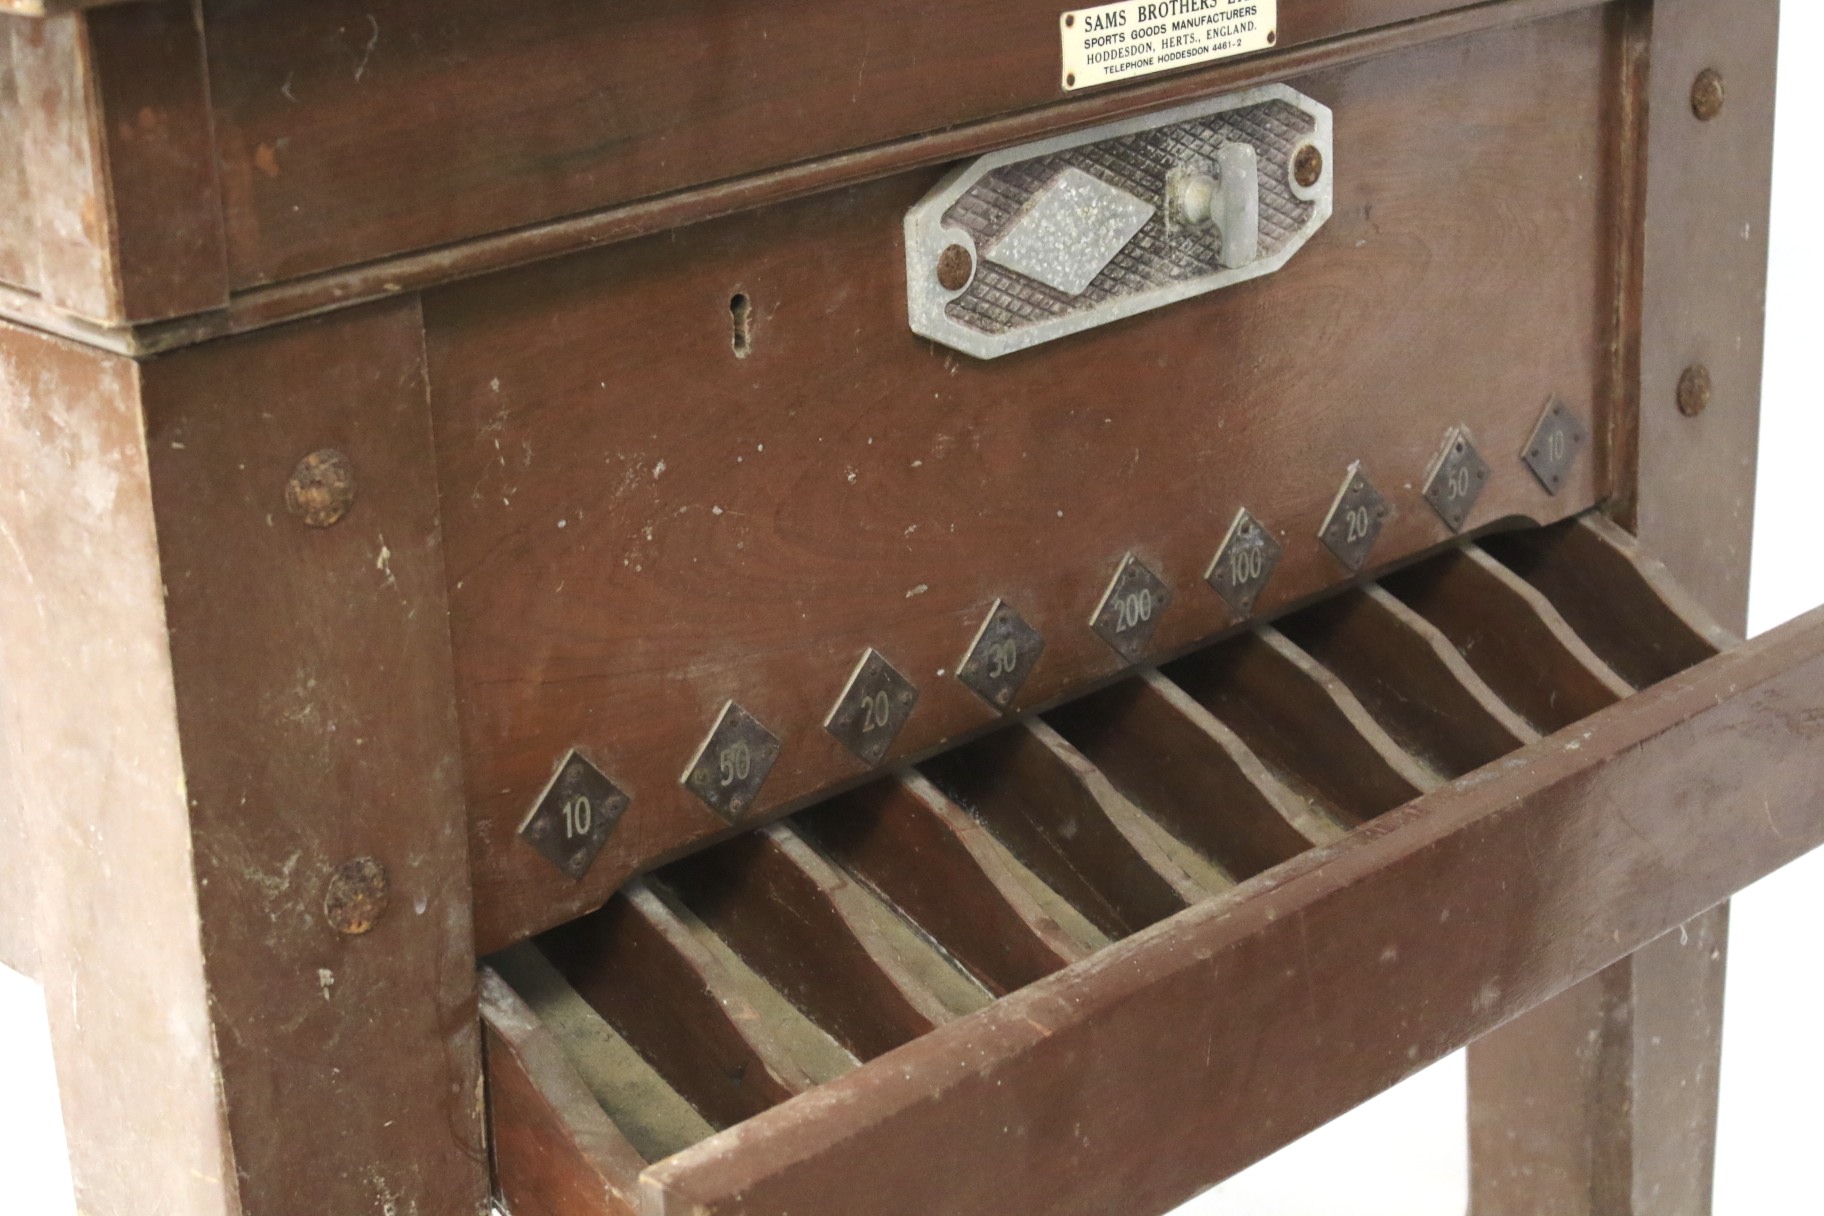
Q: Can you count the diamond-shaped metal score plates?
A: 9